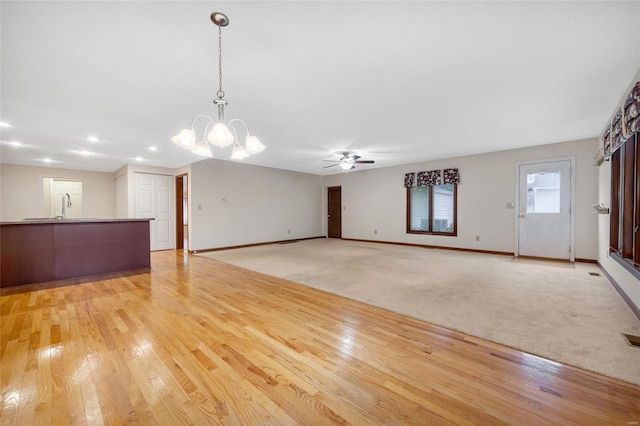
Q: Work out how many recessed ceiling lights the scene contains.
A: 7